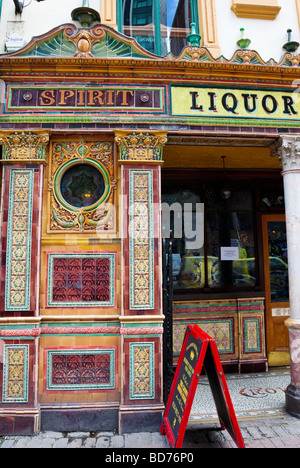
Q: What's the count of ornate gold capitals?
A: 2